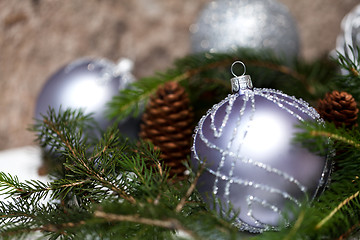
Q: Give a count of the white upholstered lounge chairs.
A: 0